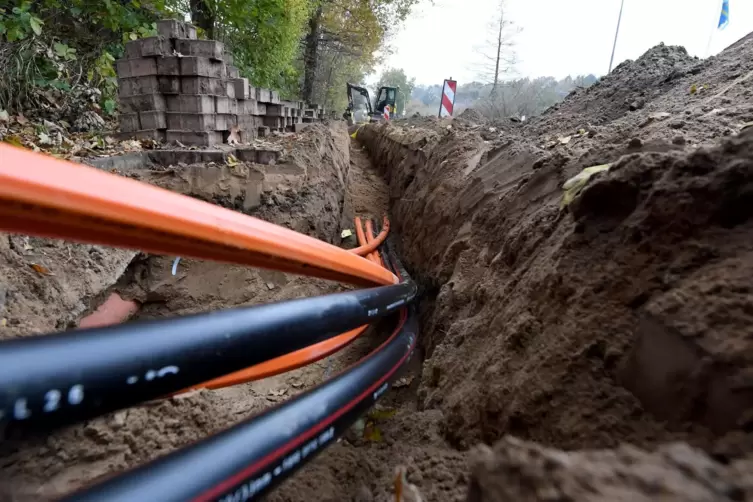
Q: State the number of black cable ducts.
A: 2